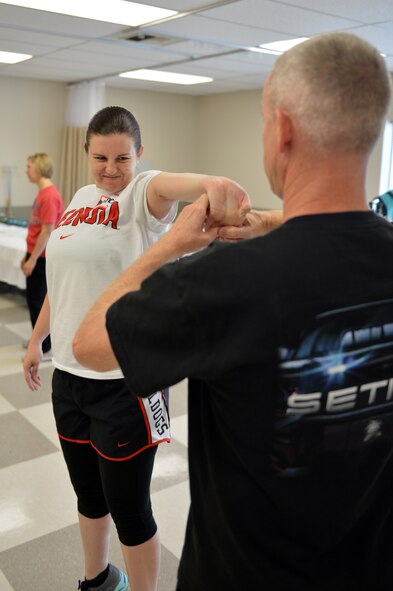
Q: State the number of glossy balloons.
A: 0